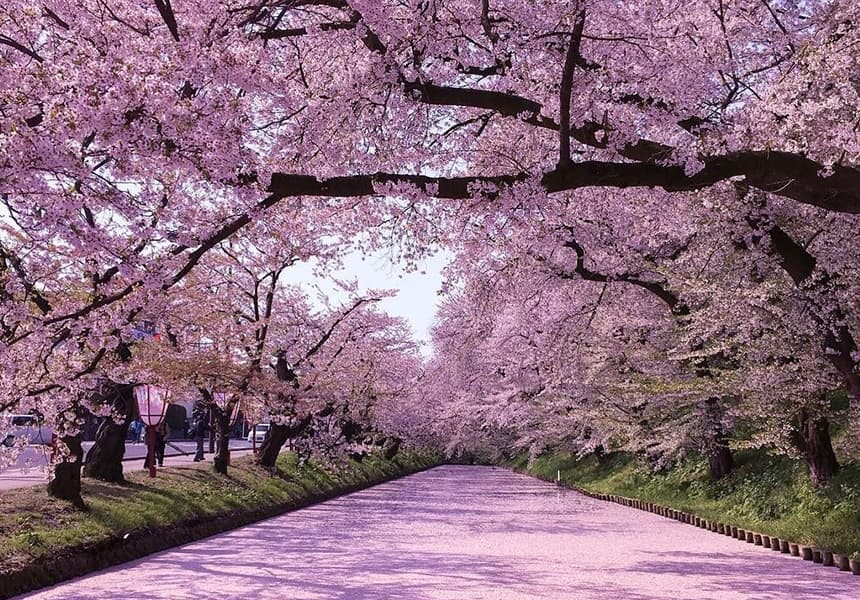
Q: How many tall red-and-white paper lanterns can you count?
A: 2